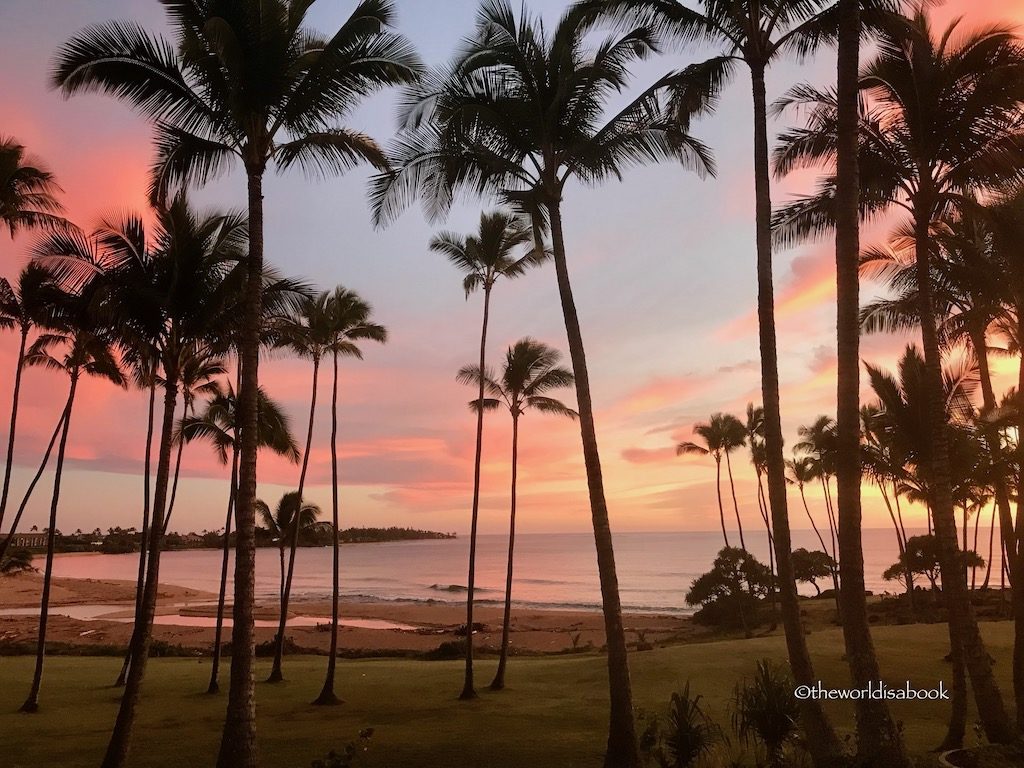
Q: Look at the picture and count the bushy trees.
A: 3